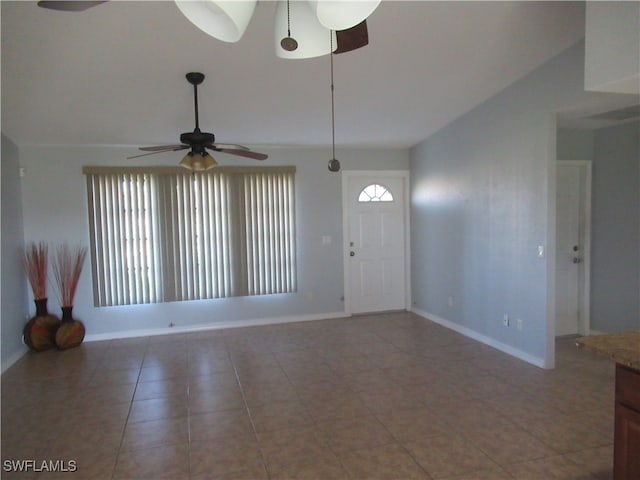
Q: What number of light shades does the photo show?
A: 6